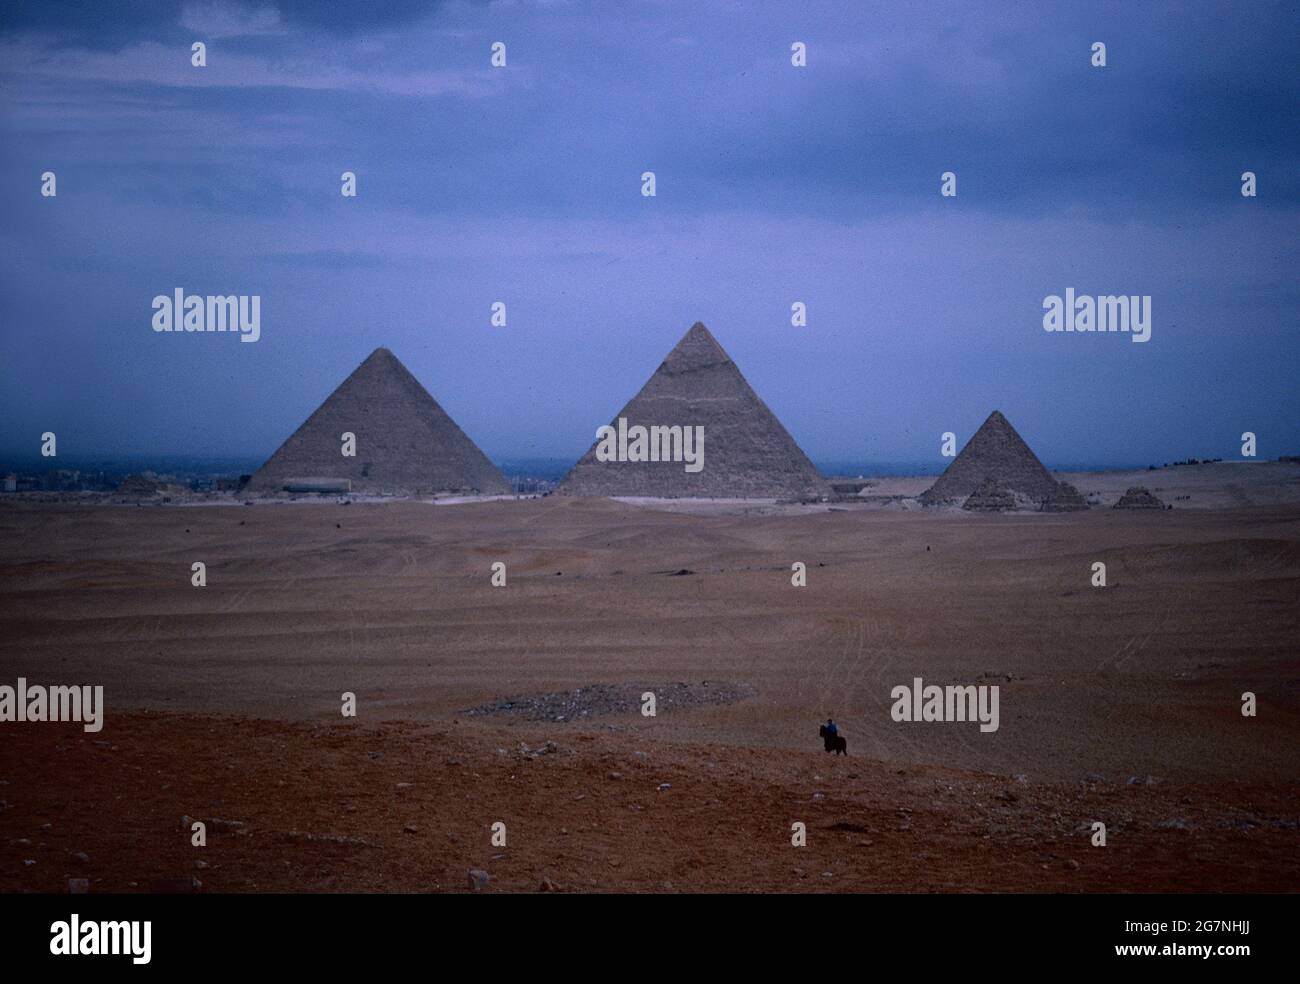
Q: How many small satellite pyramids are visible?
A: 3